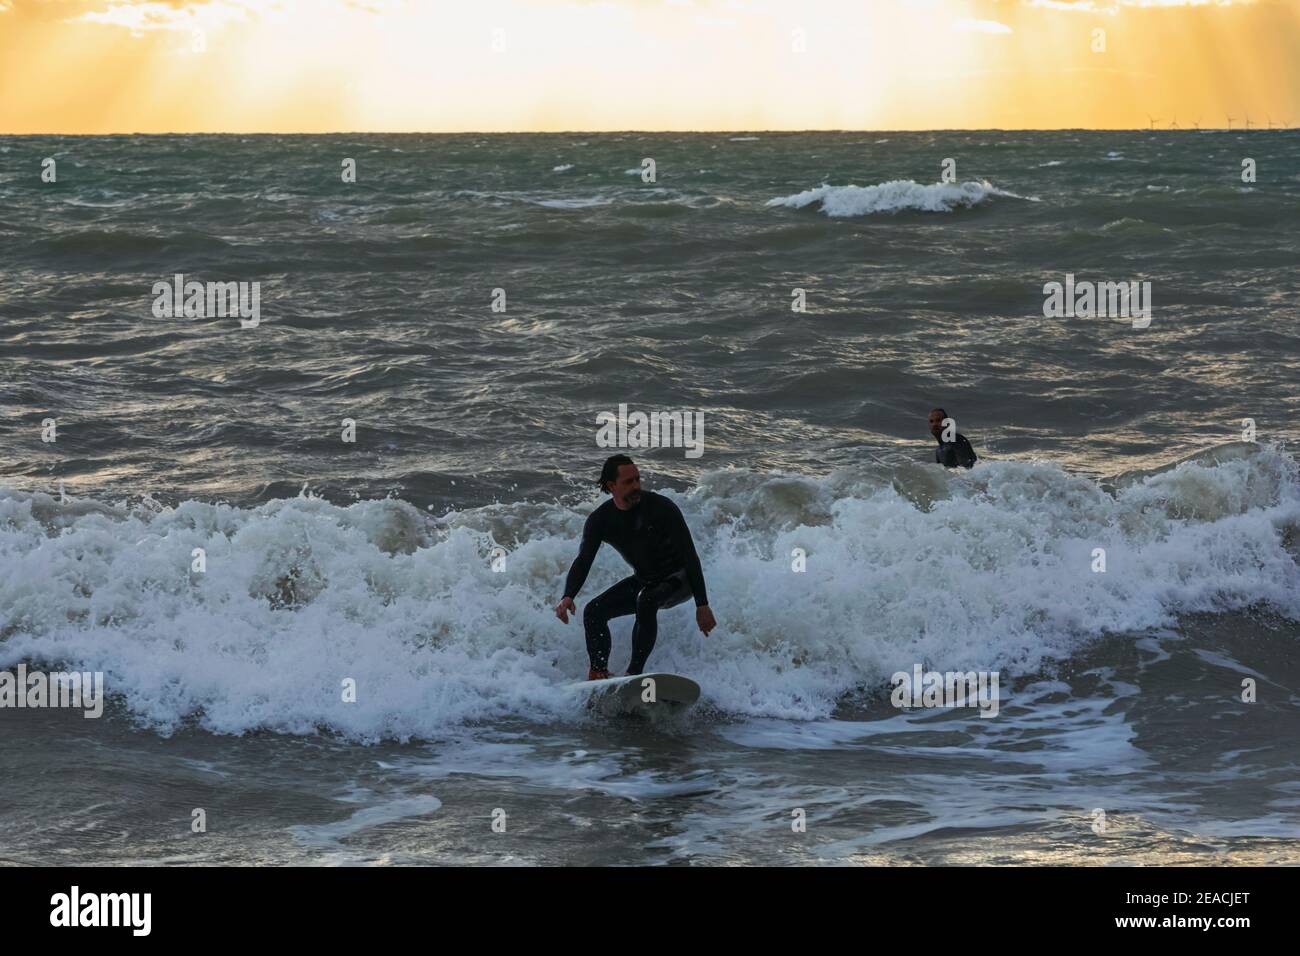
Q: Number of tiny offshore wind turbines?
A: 7